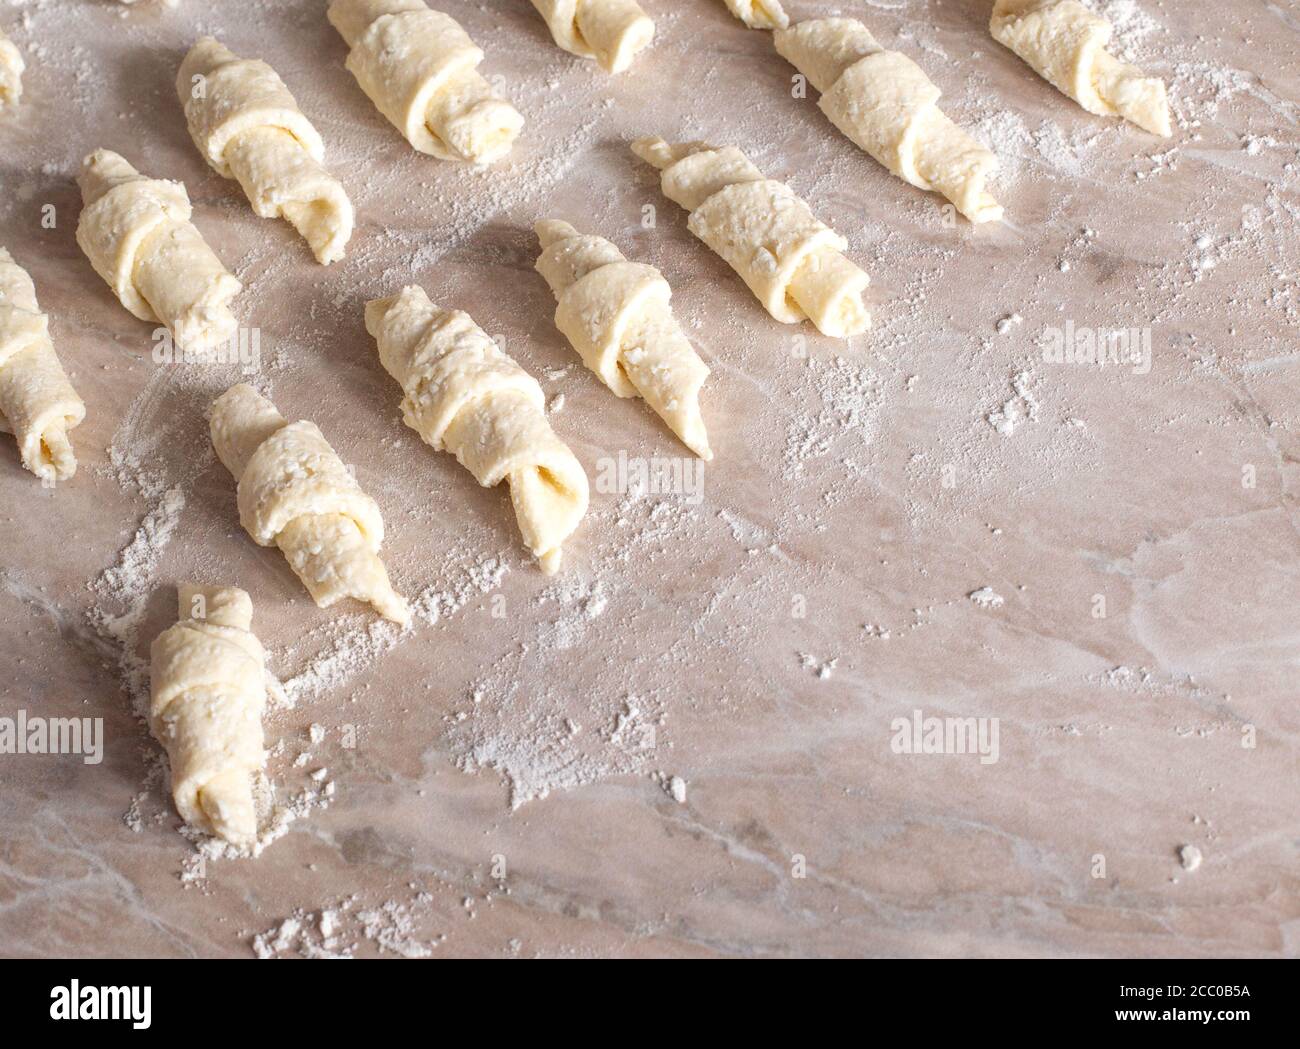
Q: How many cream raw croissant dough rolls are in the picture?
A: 14